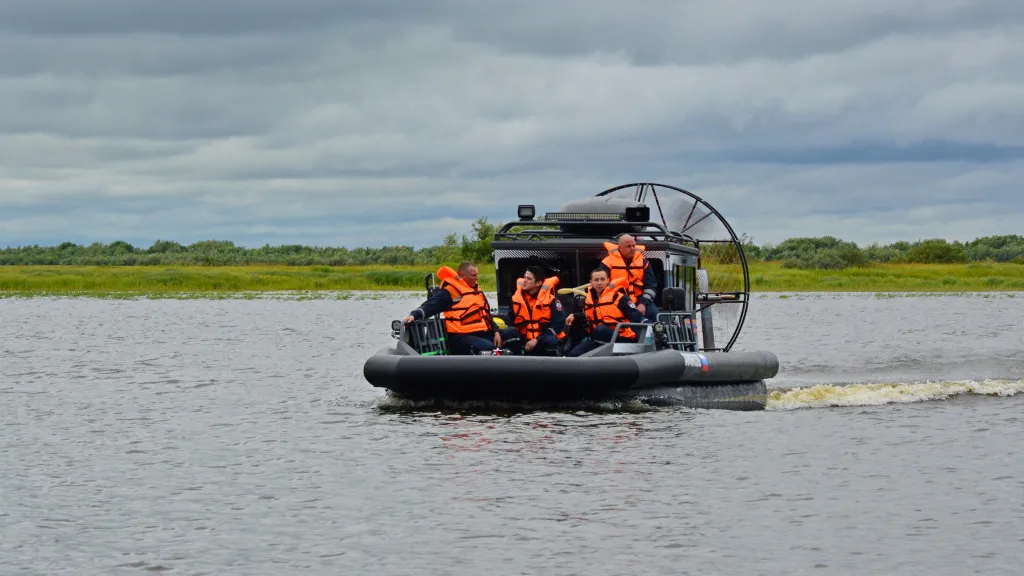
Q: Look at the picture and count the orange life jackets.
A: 4